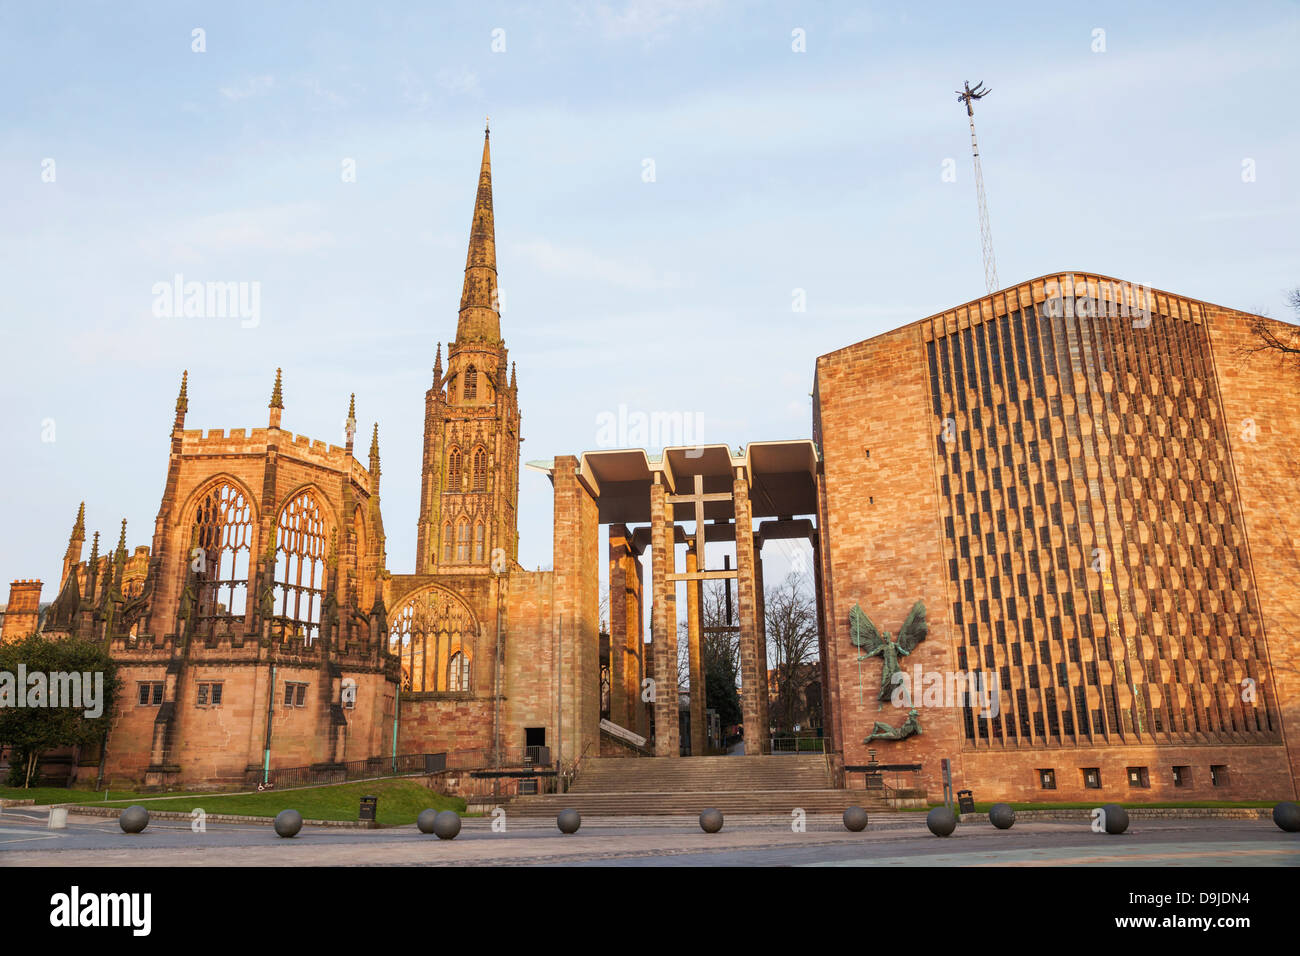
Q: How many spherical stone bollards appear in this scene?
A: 11